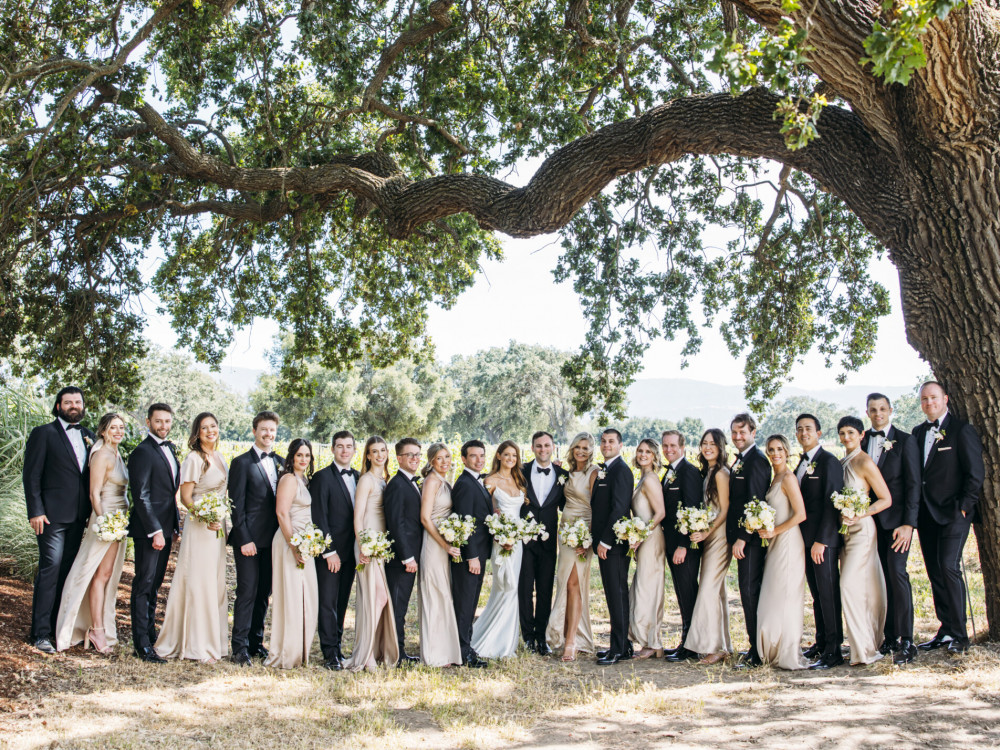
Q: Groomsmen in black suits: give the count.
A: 12